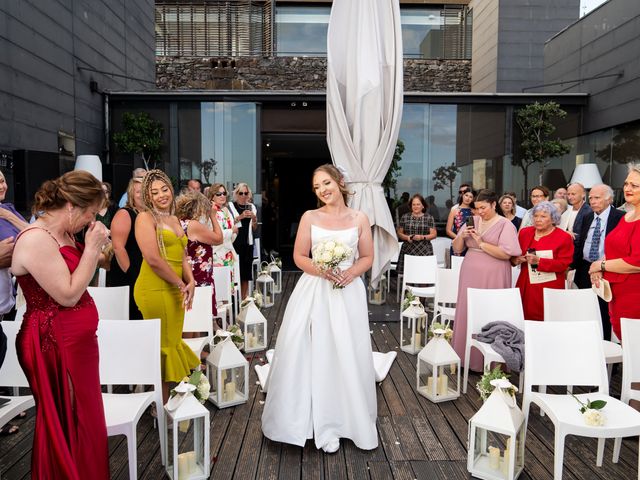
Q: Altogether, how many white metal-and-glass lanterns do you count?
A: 9